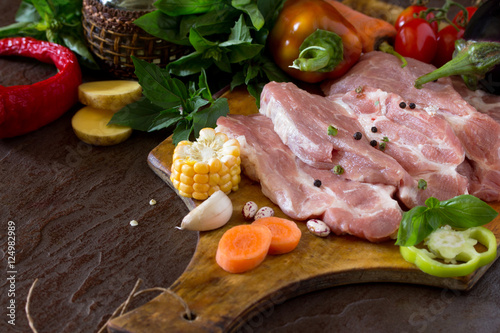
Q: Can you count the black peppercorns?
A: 6